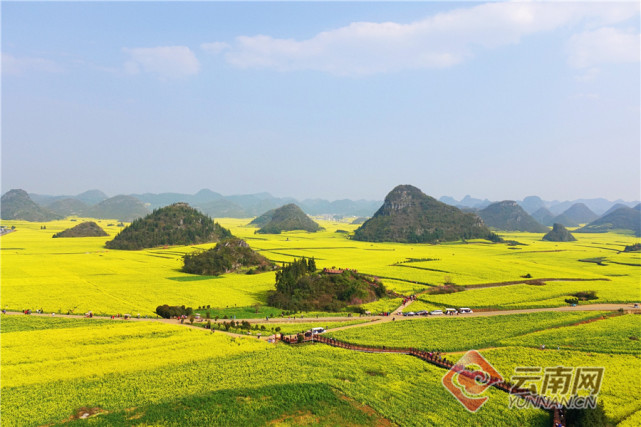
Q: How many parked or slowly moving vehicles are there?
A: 6